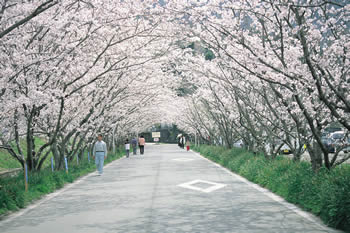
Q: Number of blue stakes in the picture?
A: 5